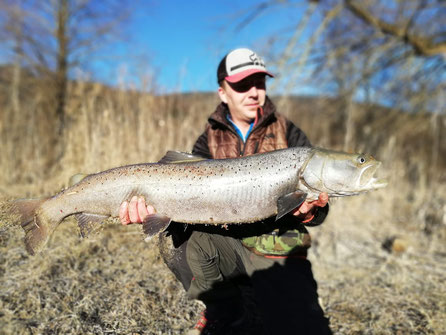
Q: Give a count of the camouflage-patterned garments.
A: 1